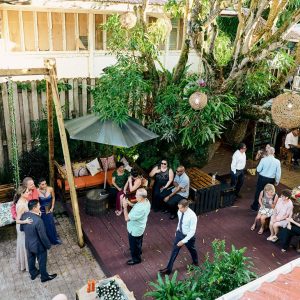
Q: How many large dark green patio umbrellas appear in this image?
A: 1